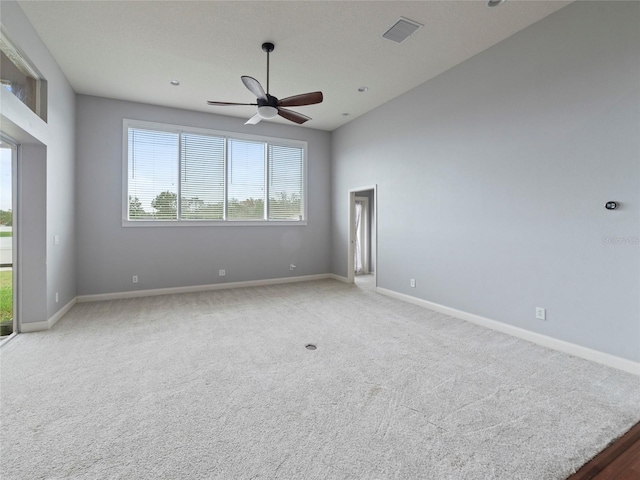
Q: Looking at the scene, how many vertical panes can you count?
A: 4